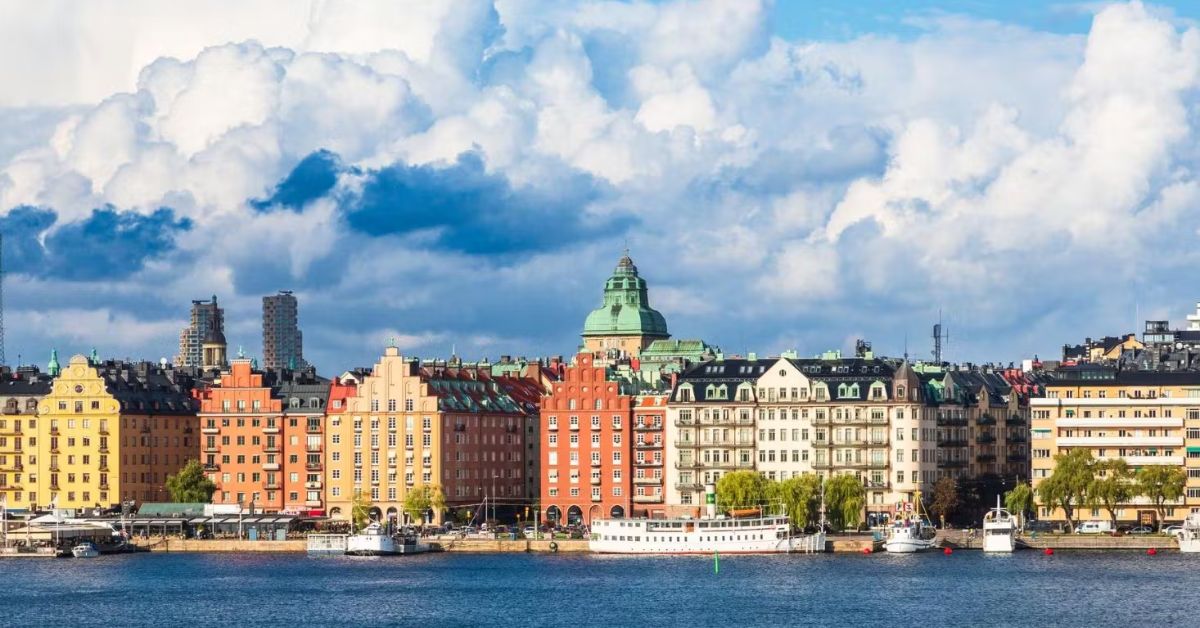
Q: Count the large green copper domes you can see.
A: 1